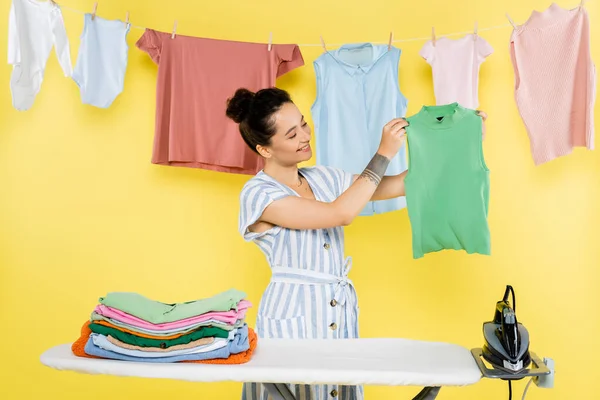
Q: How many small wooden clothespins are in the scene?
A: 11